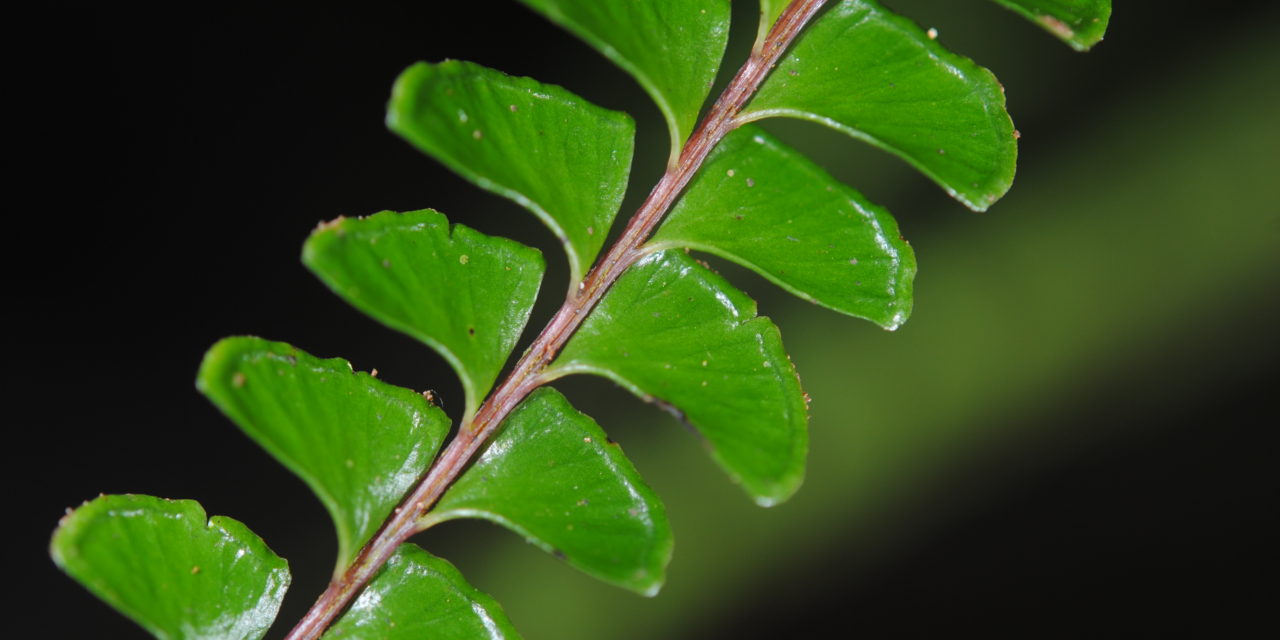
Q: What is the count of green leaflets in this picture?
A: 12